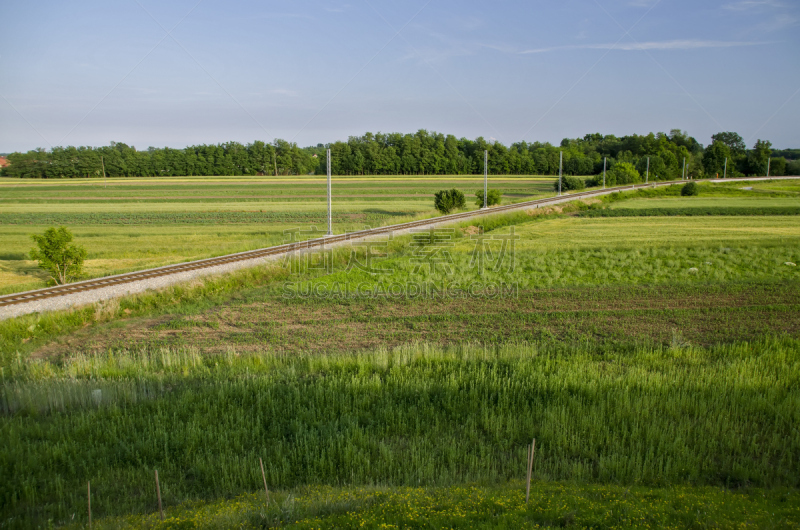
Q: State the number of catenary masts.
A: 8